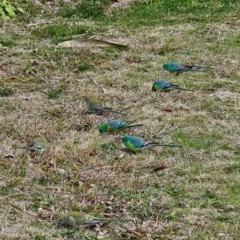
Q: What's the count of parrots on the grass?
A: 7